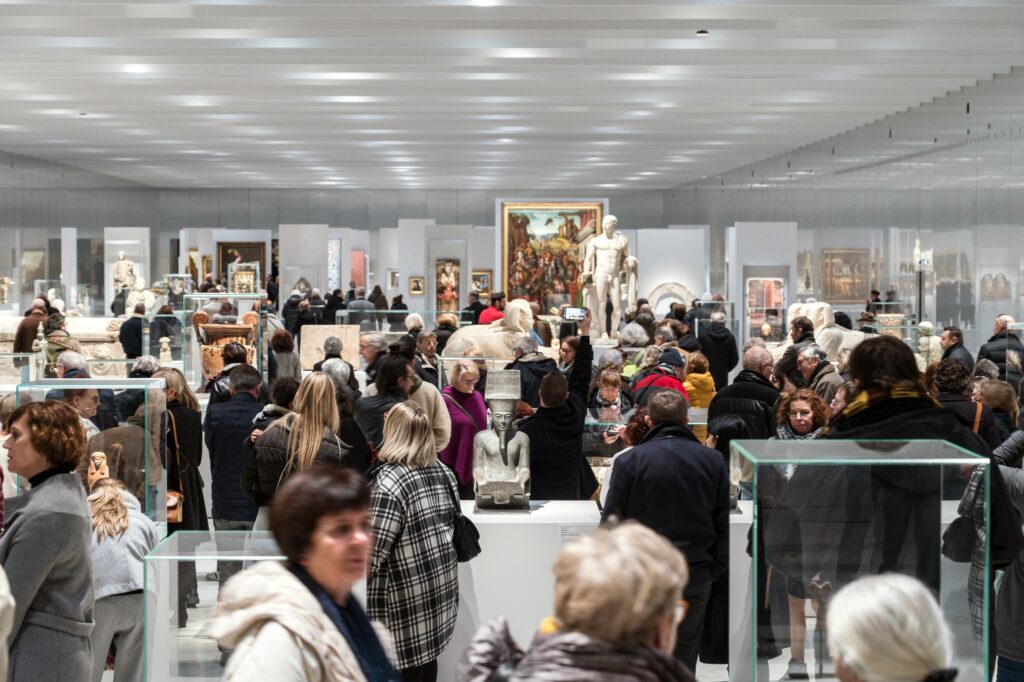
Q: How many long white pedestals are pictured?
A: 1